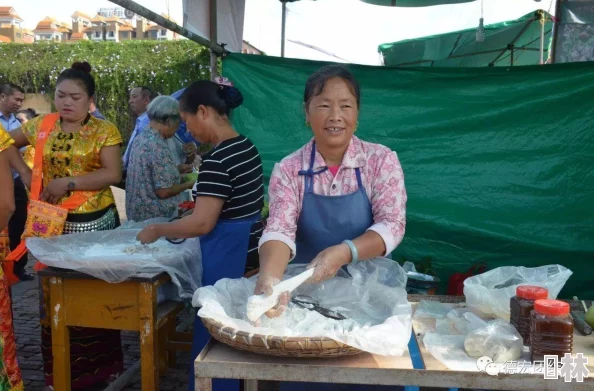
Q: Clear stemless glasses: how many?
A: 0